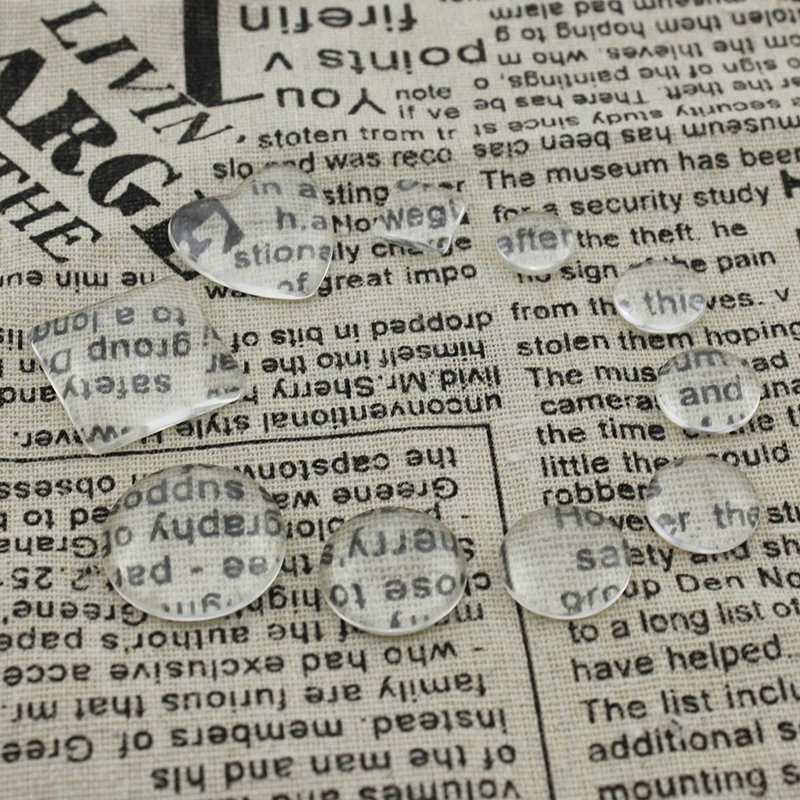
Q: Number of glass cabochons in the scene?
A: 10